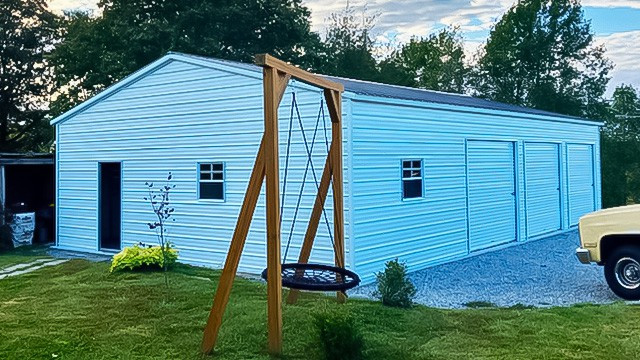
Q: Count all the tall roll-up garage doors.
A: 3